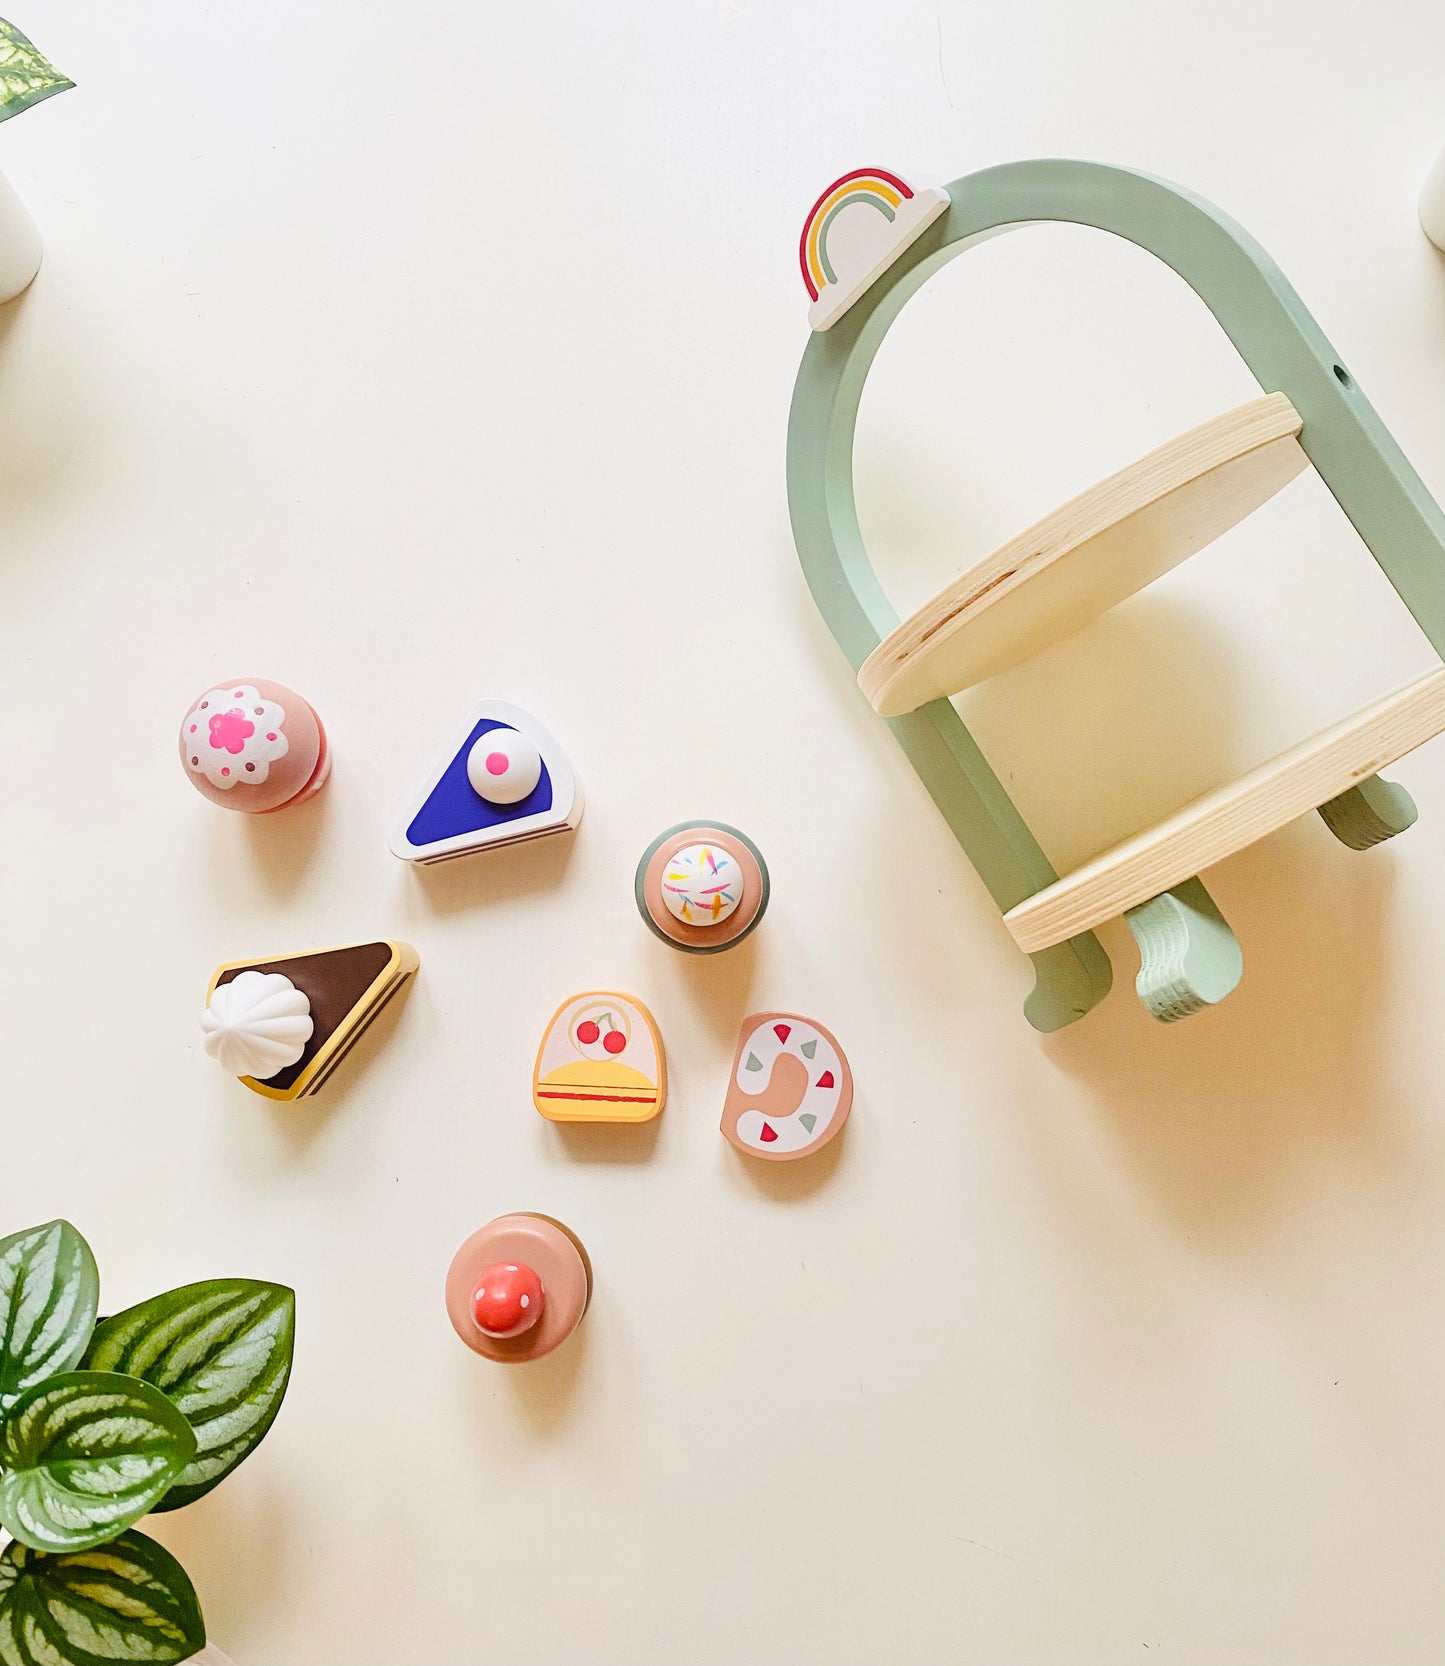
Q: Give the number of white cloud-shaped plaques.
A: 1